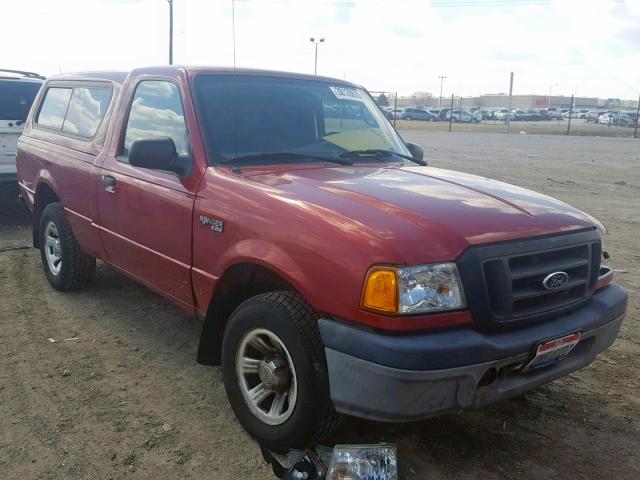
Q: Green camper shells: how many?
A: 0